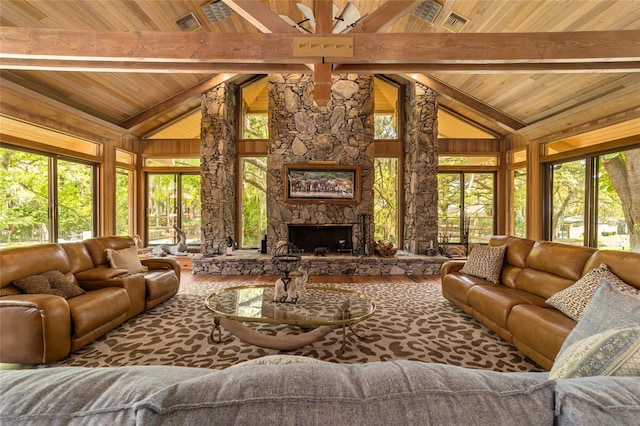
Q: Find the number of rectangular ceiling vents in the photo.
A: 4